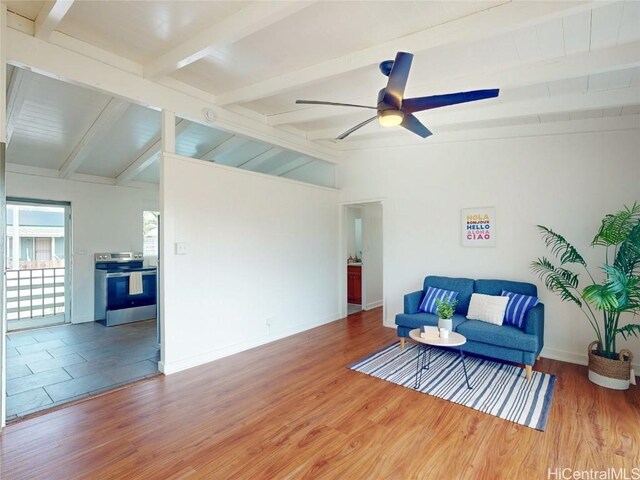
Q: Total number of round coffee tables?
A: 1